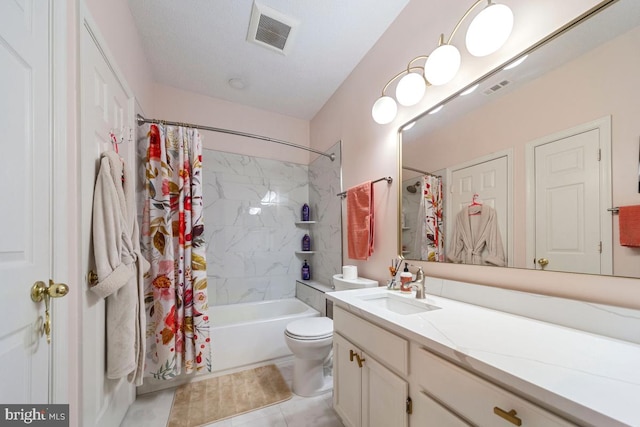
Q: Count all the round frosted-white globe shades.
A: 4